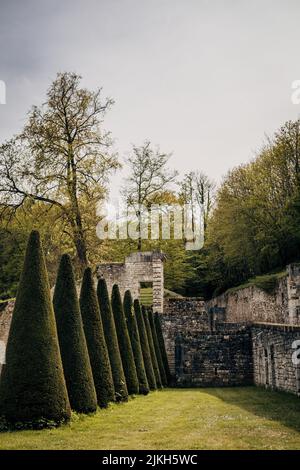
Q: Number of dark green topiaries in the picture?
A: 10